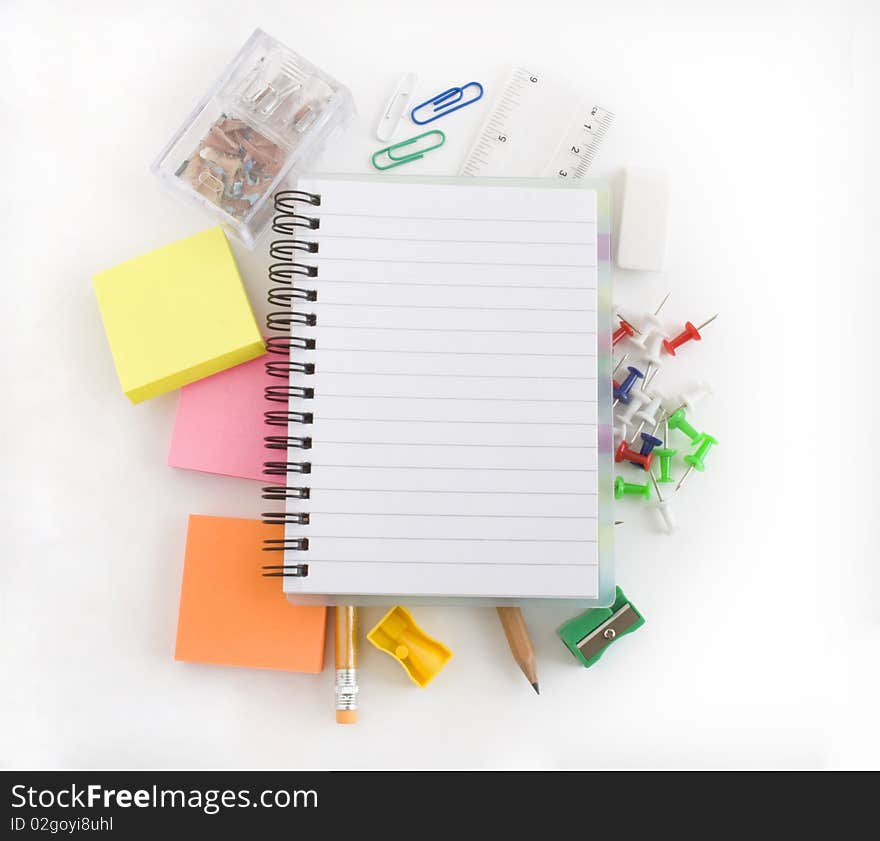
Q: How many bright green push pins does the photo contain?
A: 4